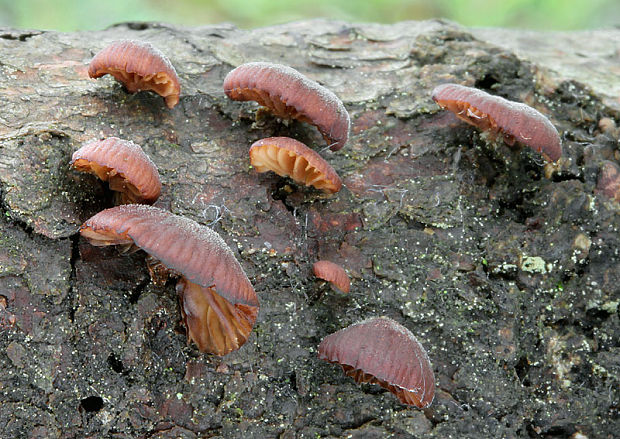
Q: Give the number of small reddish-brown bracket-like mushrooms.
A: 8